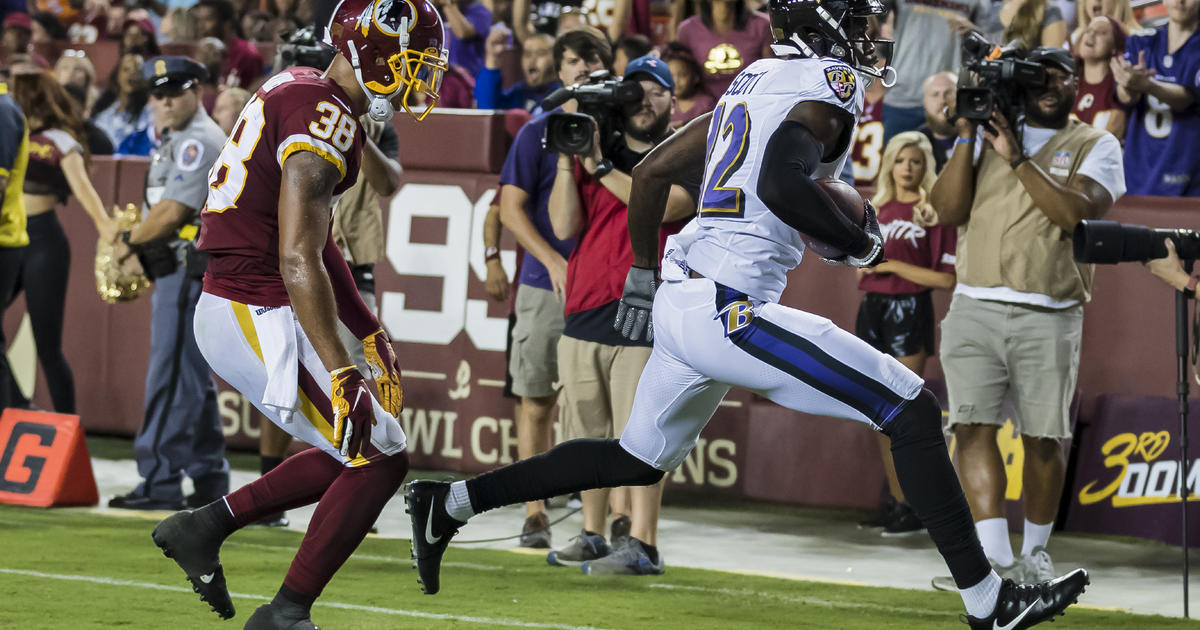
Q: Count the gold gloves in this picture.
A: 2